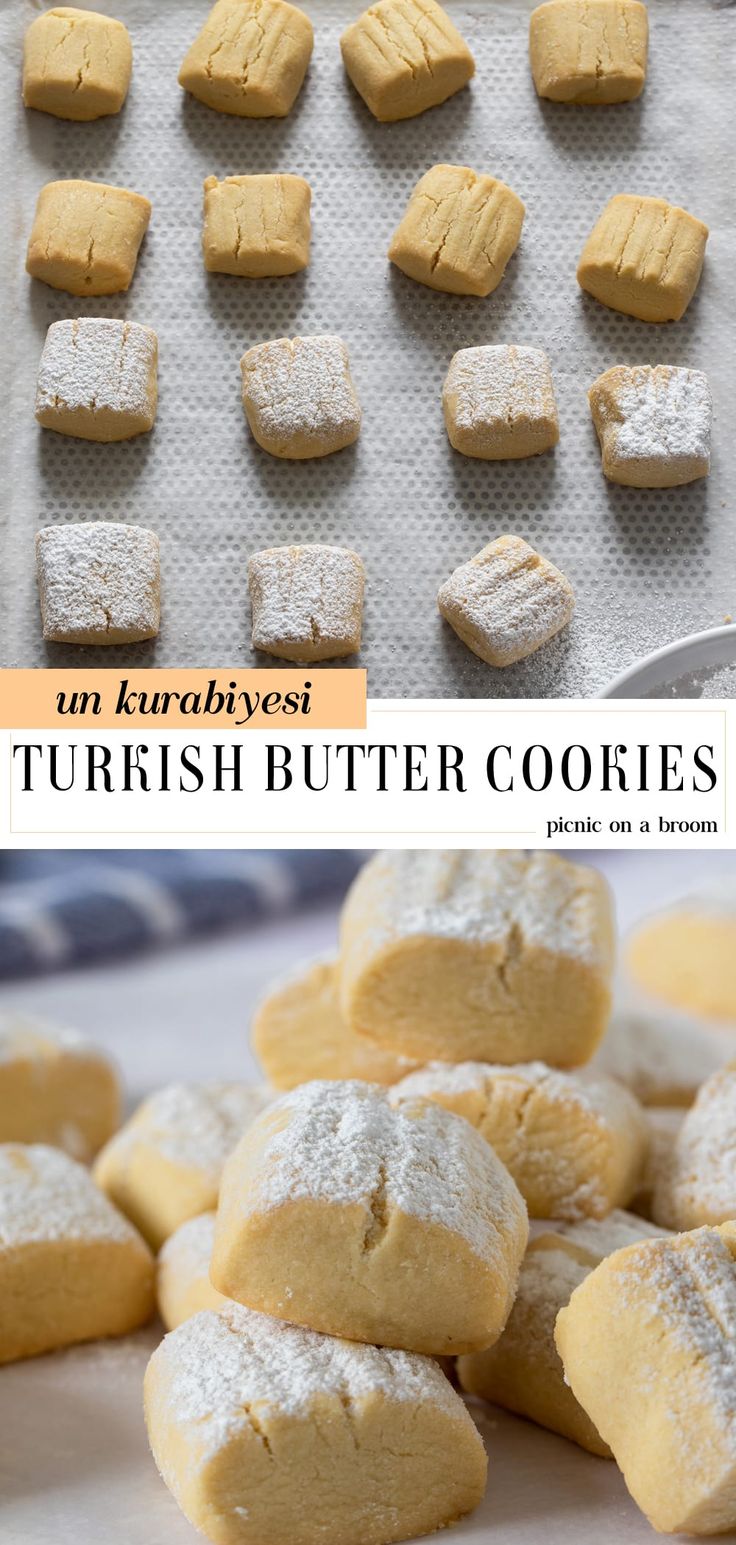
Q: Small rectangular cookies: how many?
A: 15